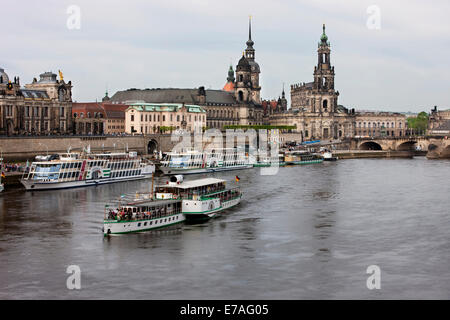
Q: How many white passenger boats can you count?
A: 3